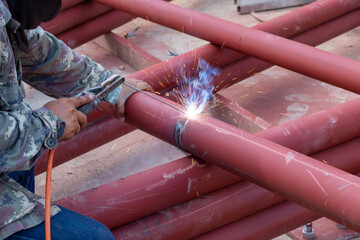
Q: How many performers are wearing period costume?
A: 0